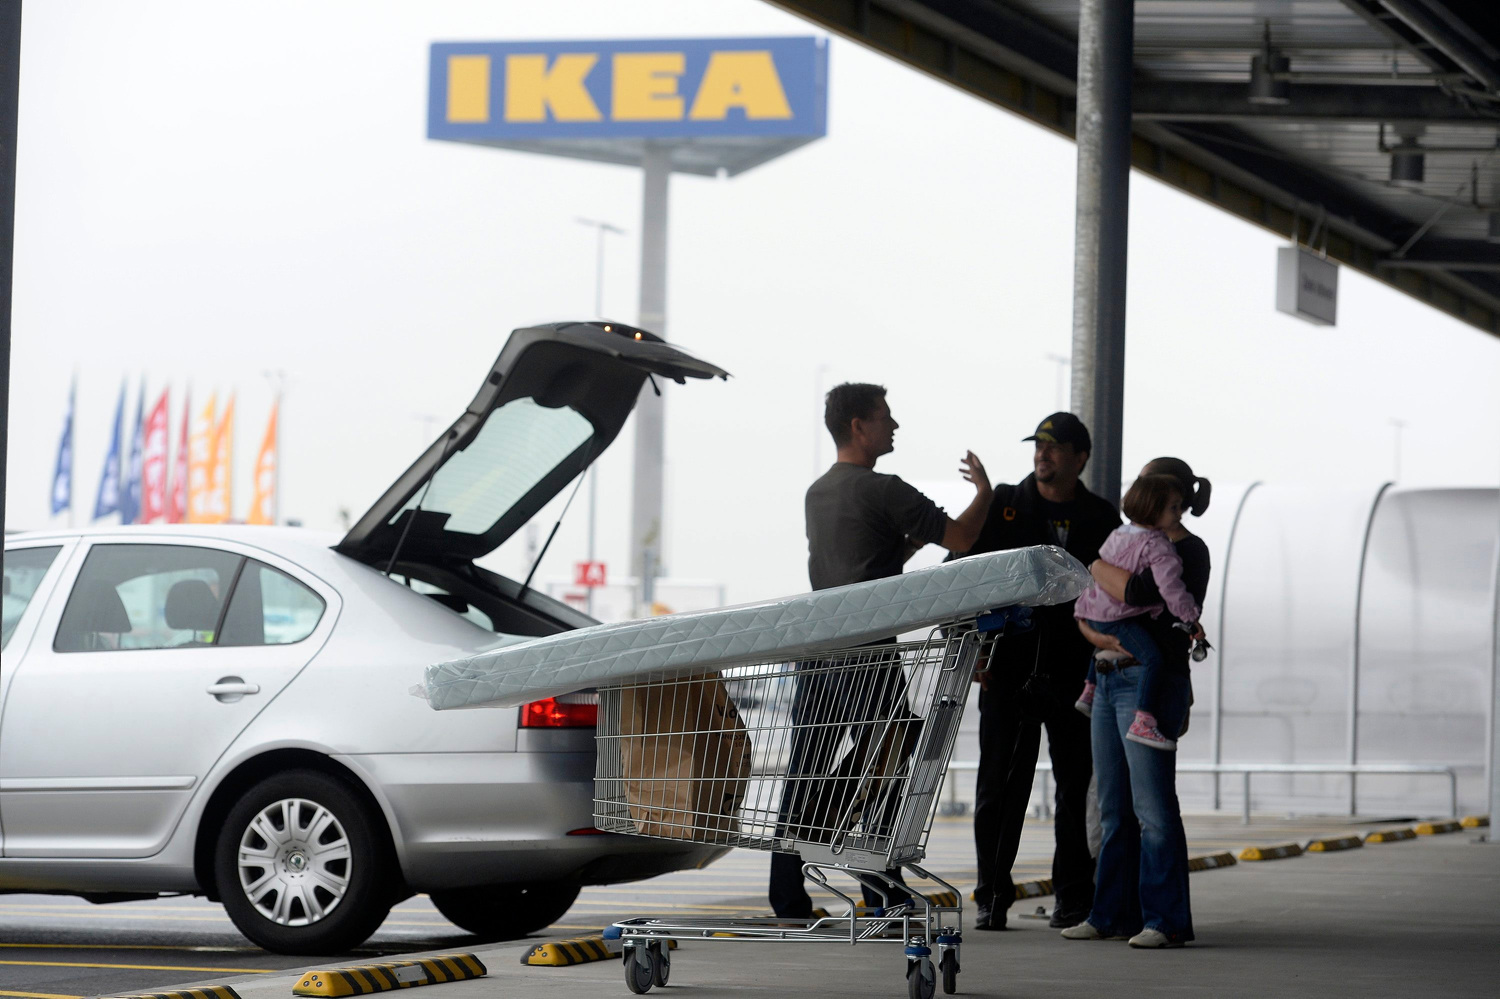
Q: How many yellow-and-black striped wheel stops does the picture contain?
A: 12